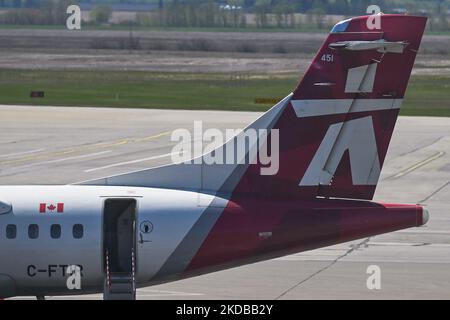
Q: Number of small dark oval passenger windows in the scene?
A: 4